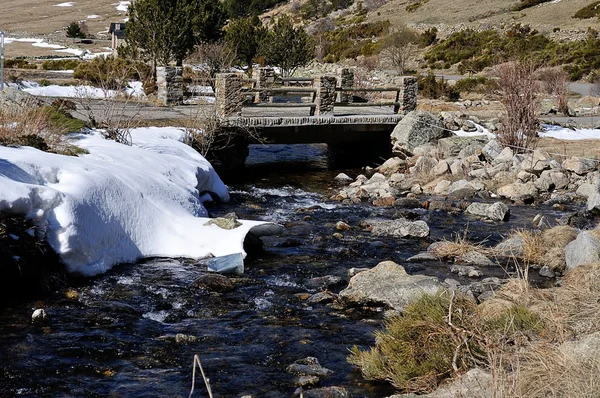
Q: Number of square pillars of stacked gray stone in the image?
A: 6